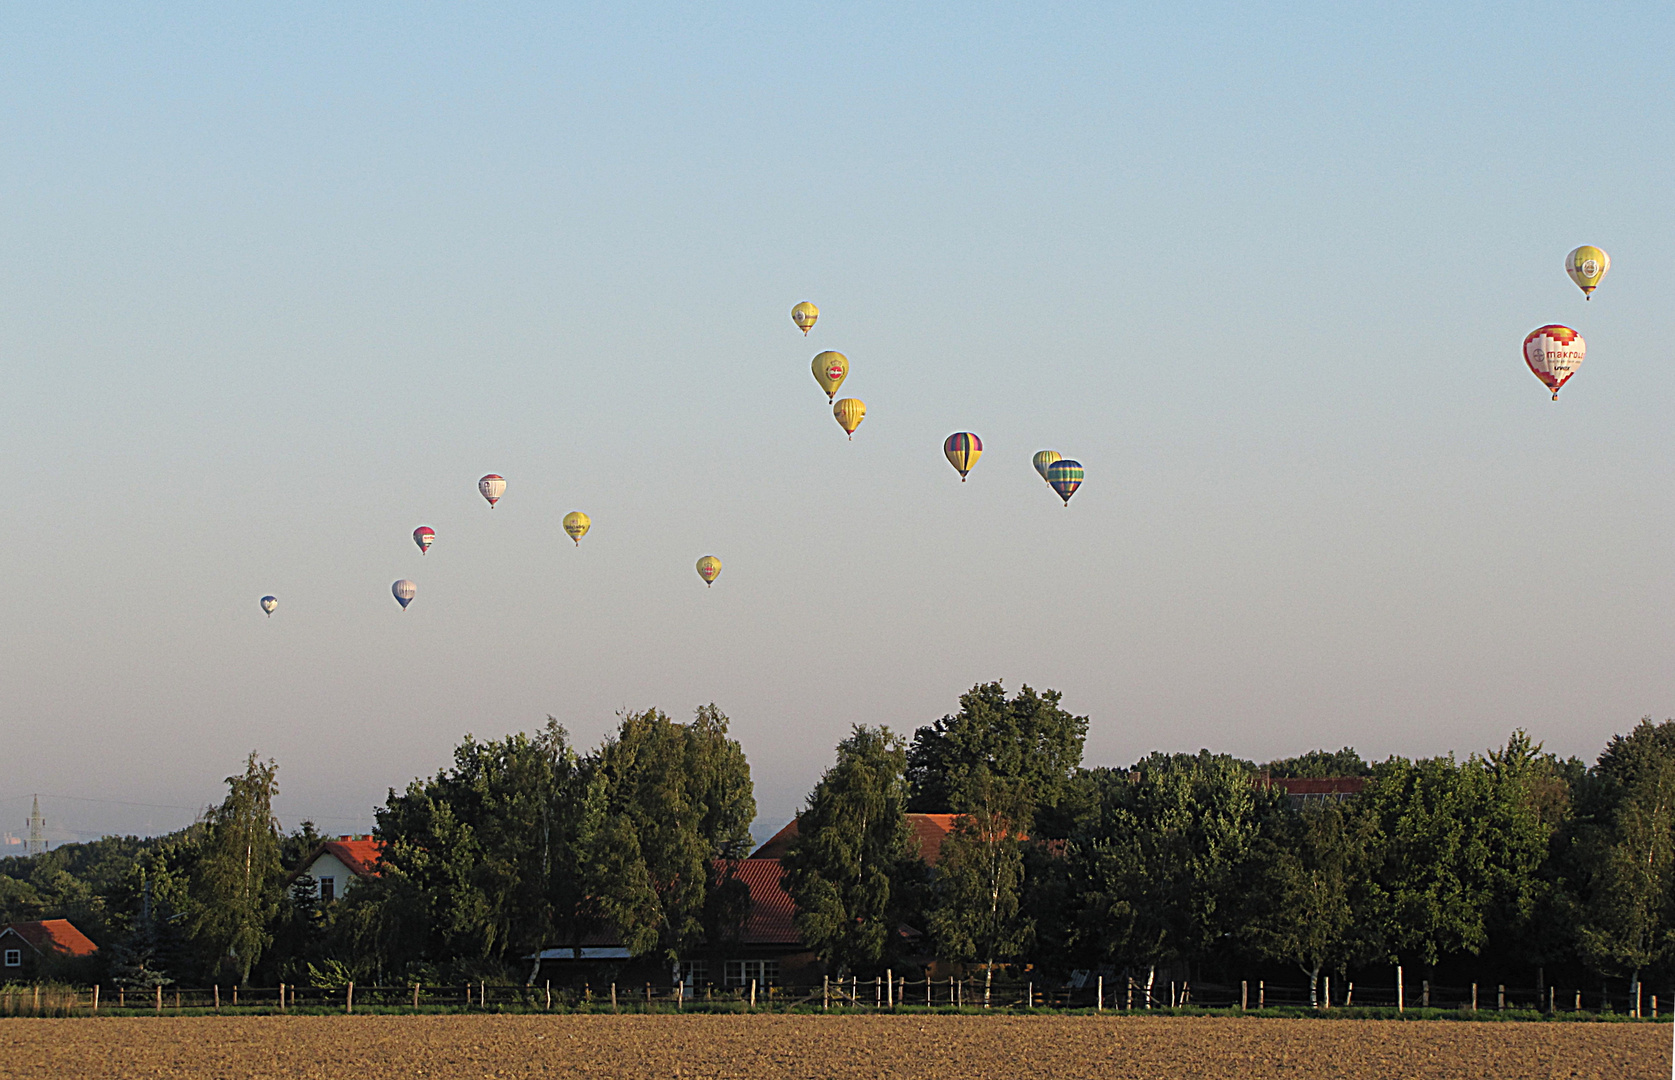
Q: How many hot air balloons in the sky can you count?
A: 14